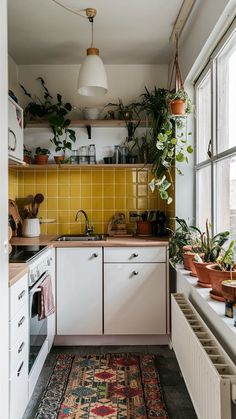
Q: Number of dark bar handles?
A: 4